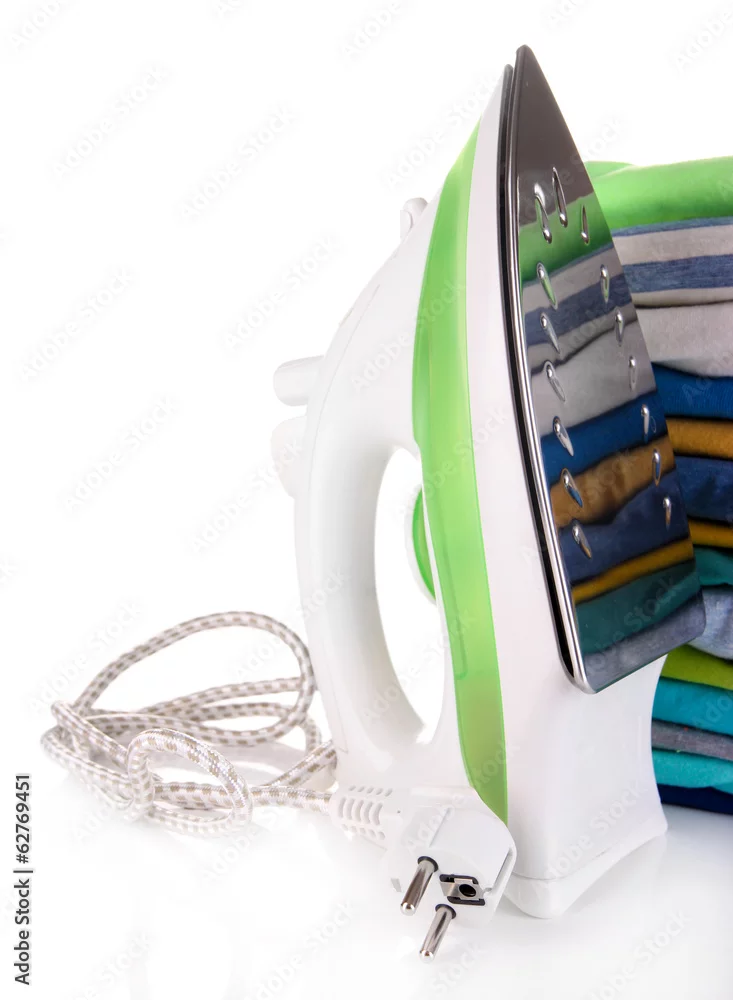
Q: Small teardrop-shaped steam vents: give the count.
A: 15